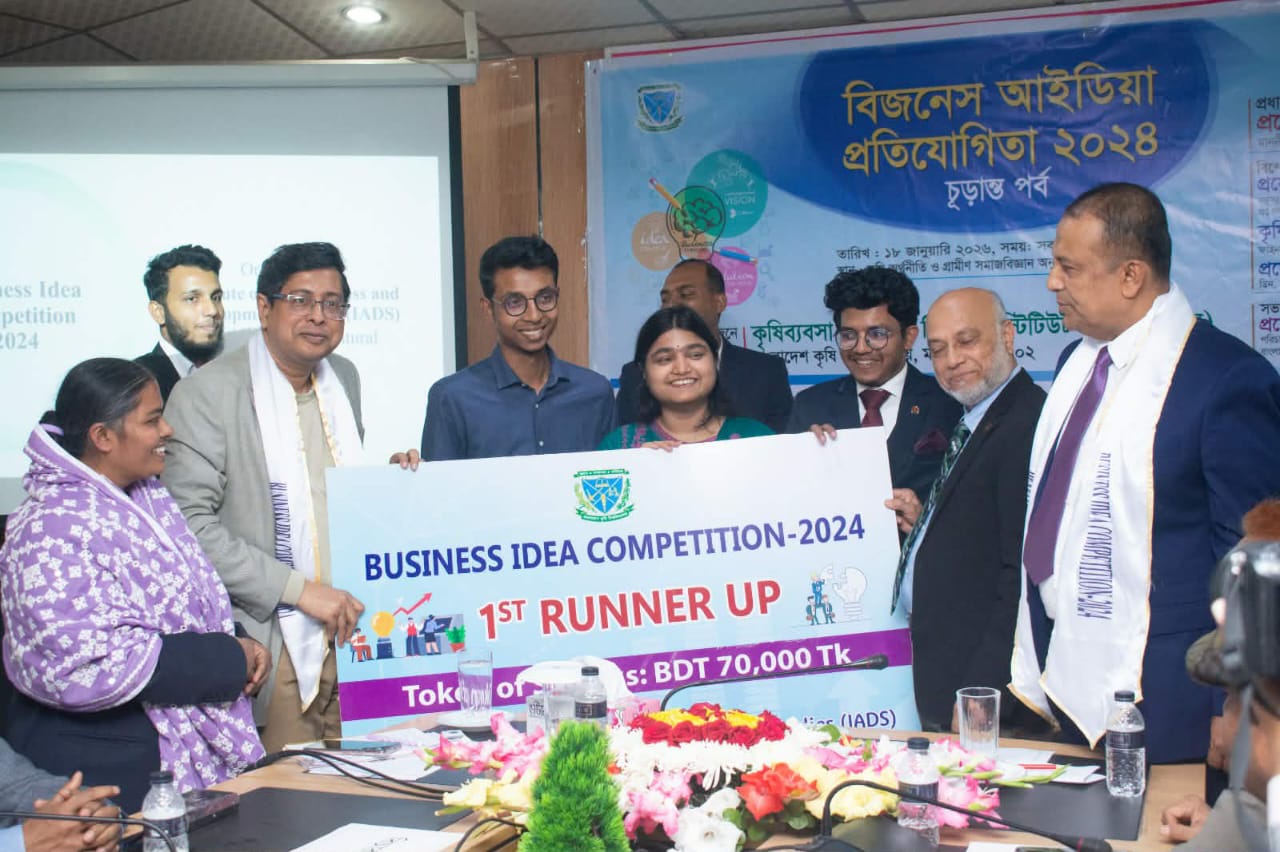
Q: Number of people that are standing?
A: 9